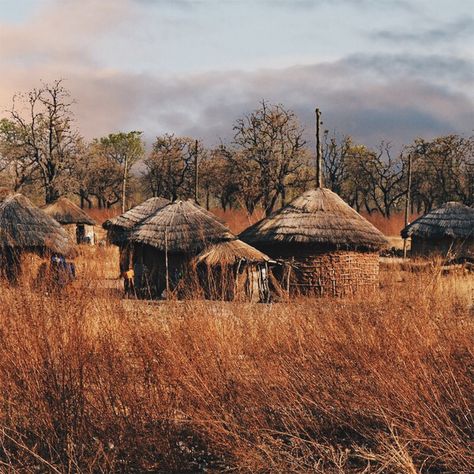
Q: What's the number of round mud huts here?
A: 7